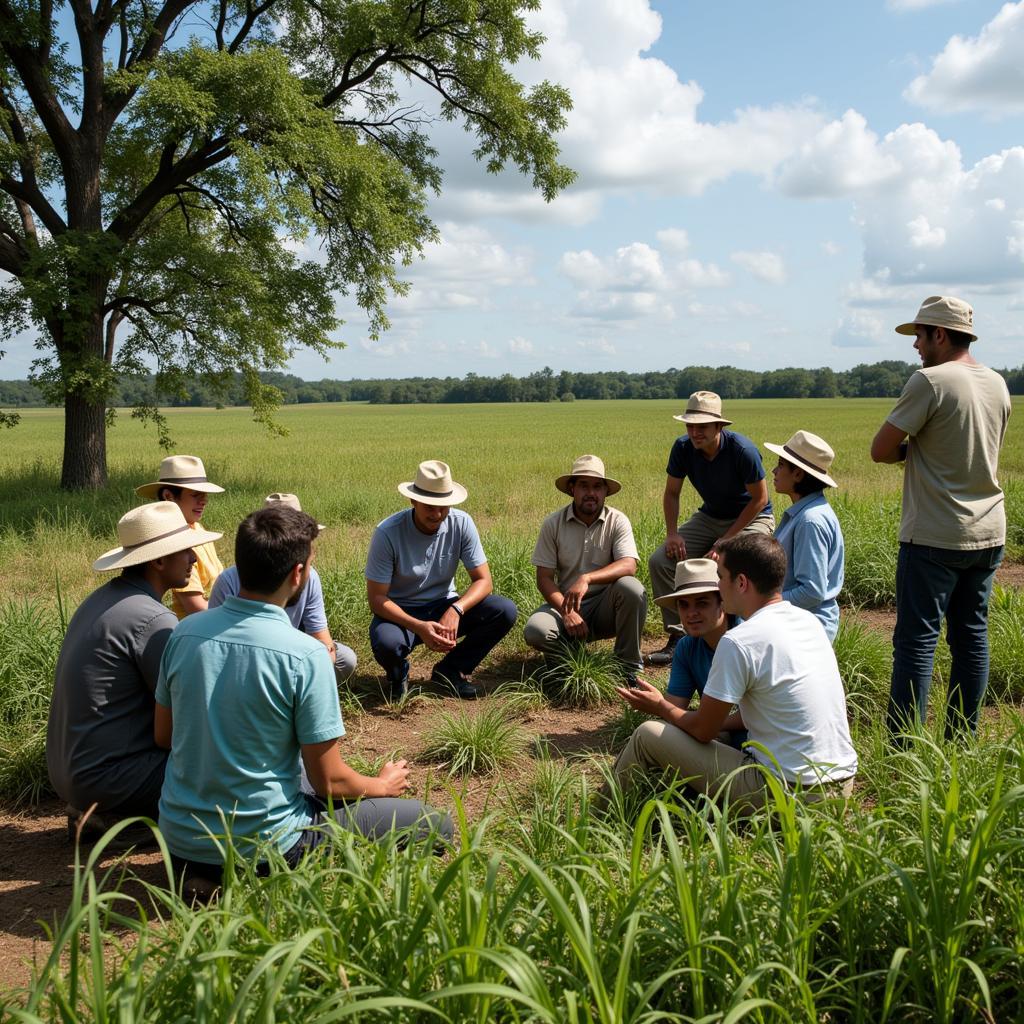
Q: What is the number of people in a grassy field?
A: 11